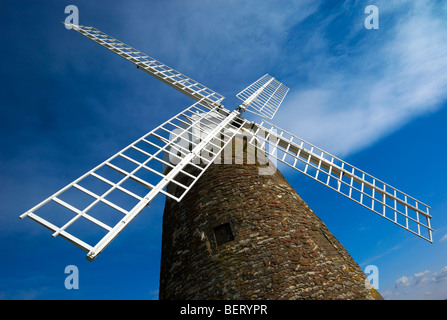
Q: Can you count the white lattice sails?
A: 4